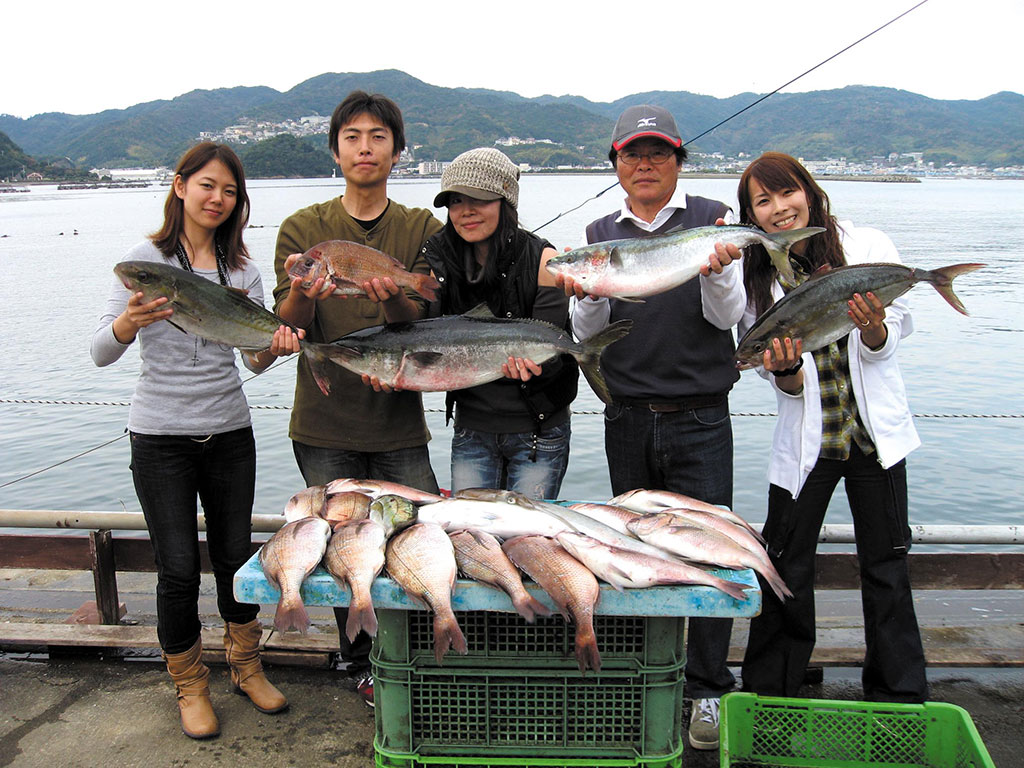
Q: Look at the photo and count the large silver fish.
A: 4